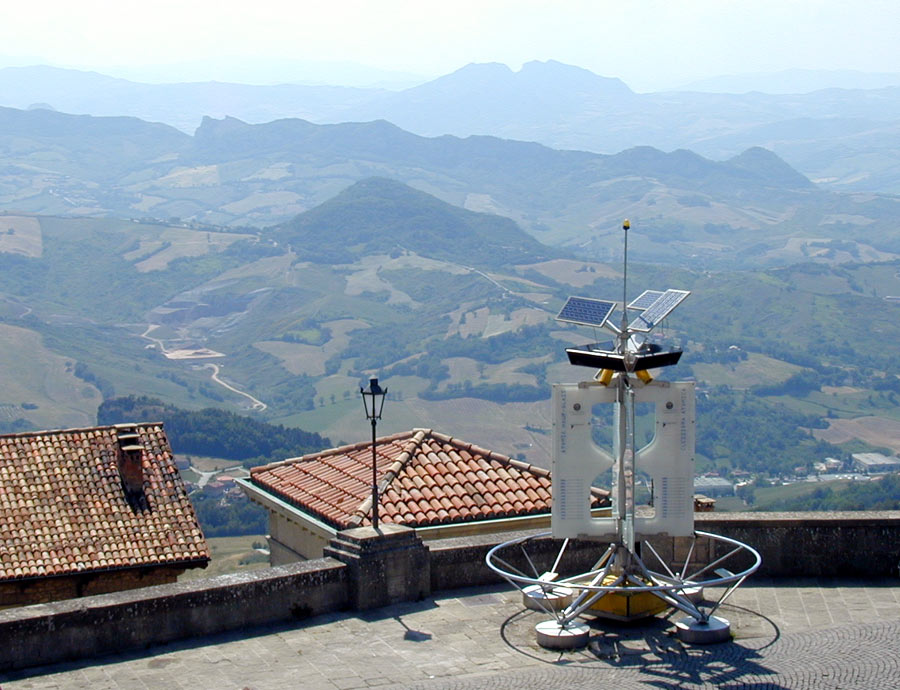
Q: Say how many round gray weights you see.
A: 4